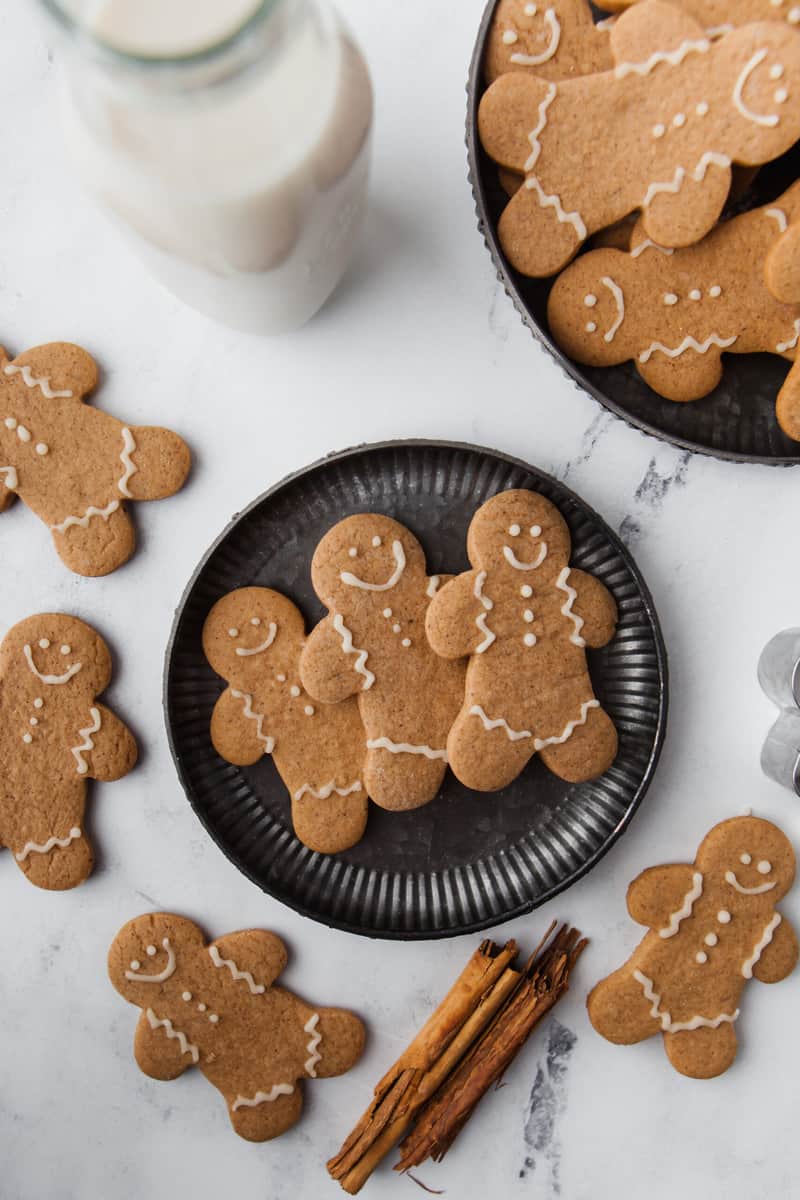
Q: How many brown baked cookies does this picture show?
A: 12